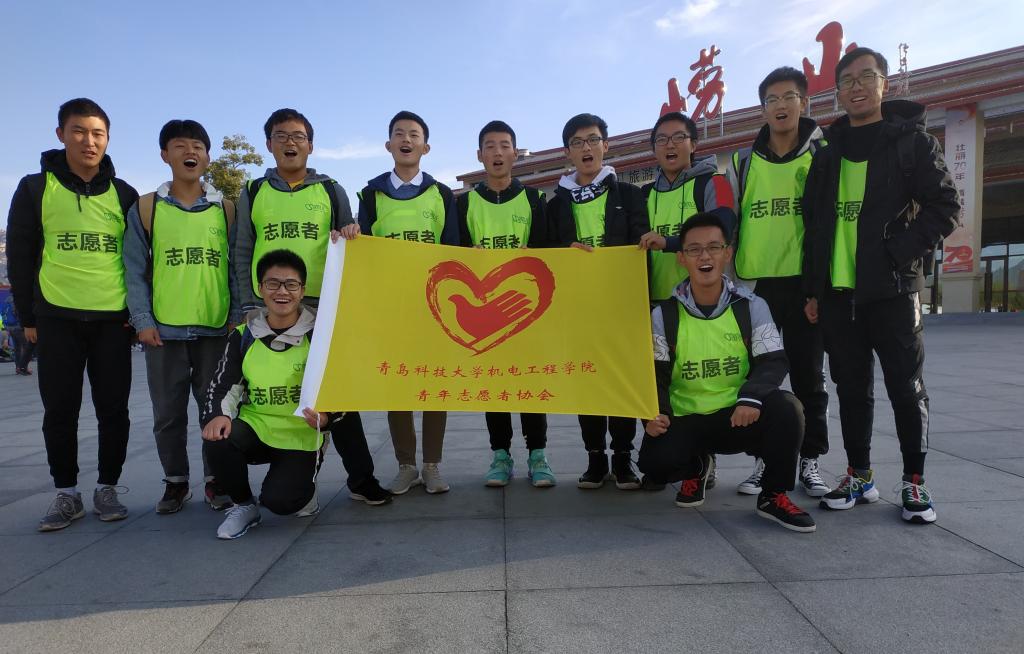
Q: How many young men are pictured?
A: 11